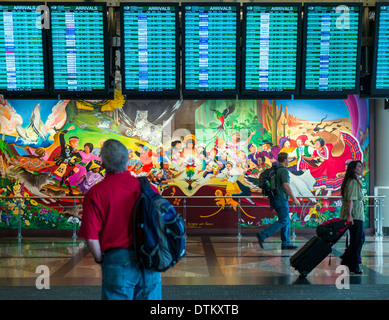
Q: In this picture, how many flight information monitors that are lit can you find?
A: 7